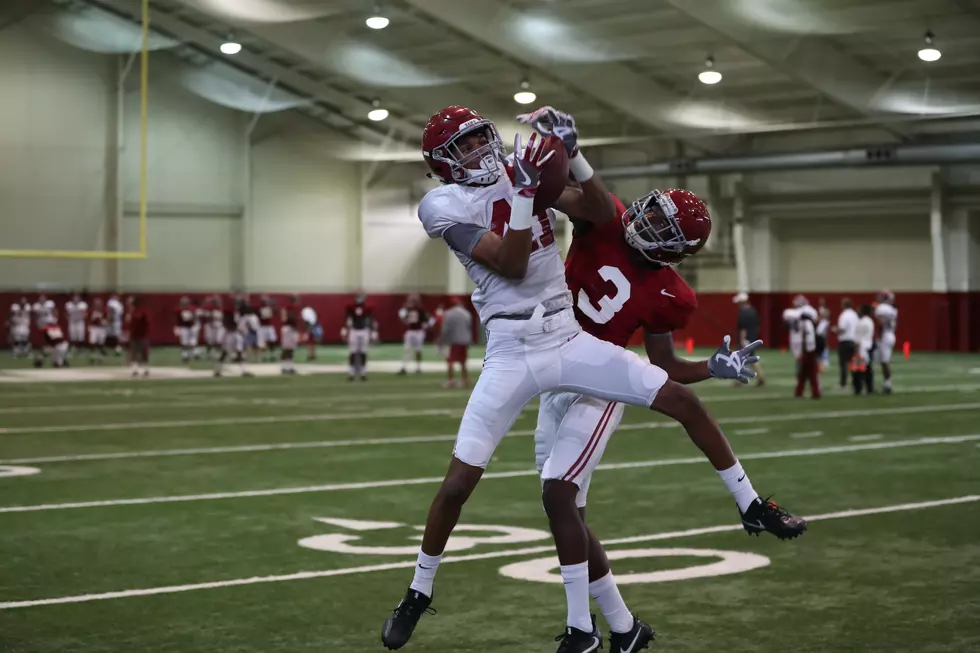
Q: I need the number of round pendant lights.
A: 6